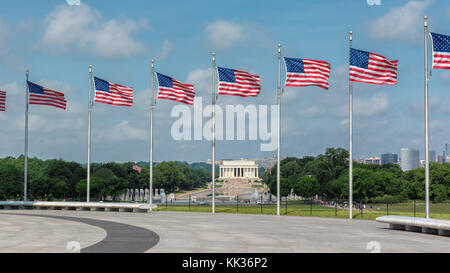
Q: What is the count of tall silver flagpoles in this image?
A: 7